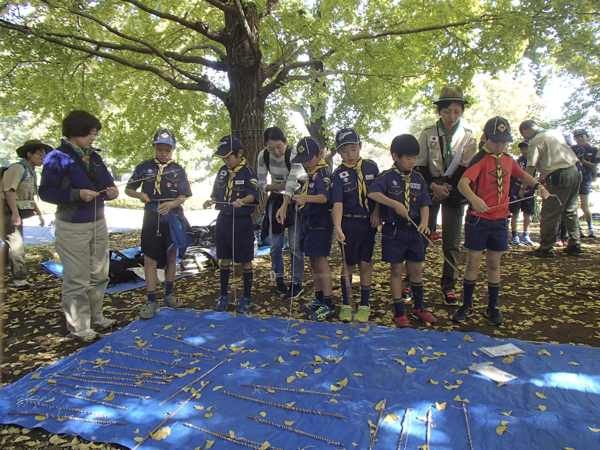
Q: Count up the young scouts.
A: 6